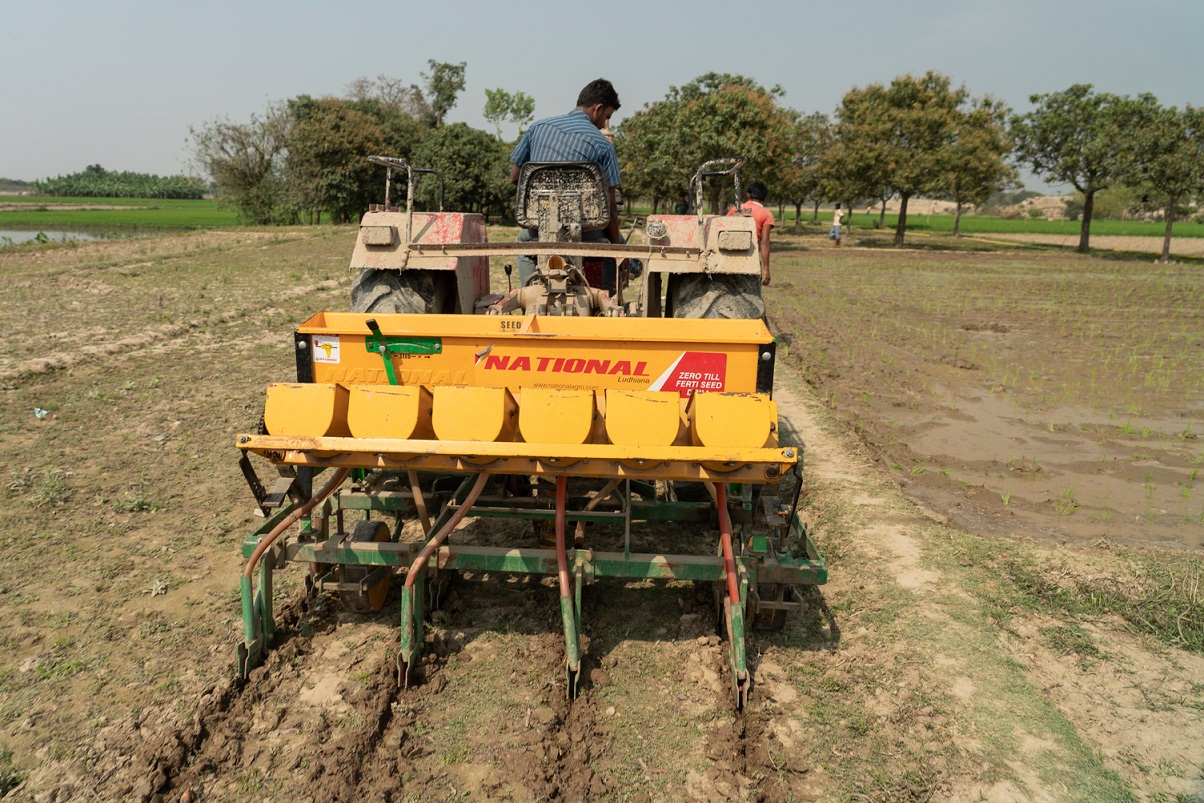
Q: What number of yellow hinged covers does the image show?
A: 6